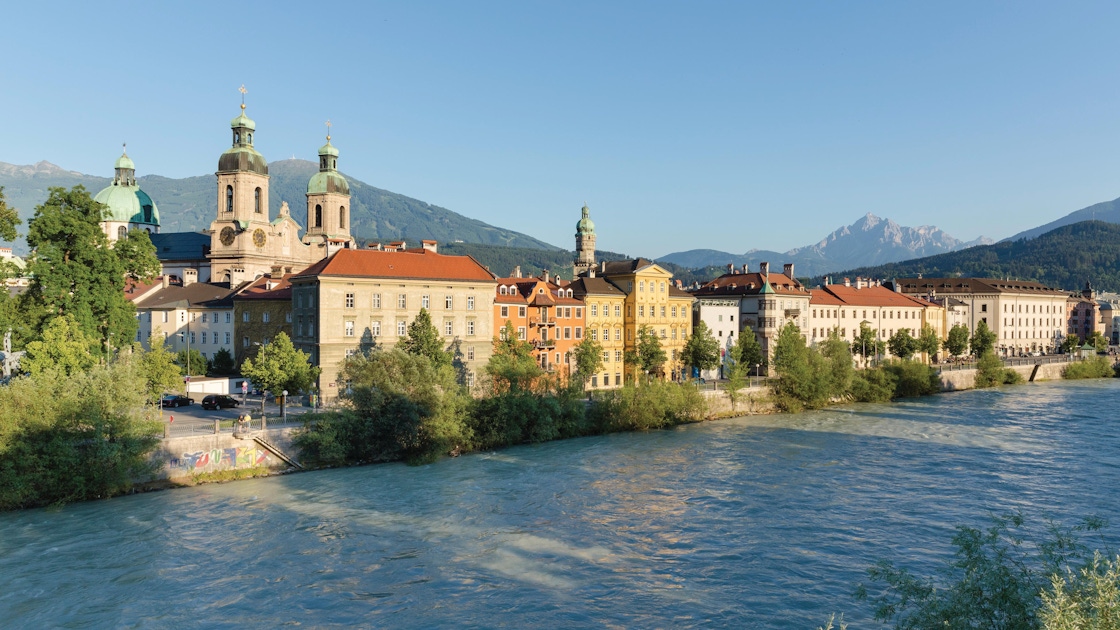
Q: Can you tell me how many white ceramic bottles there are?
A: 0